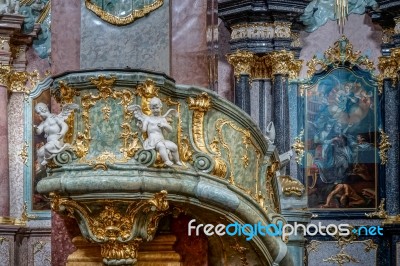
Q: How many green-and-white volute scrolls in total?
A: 3